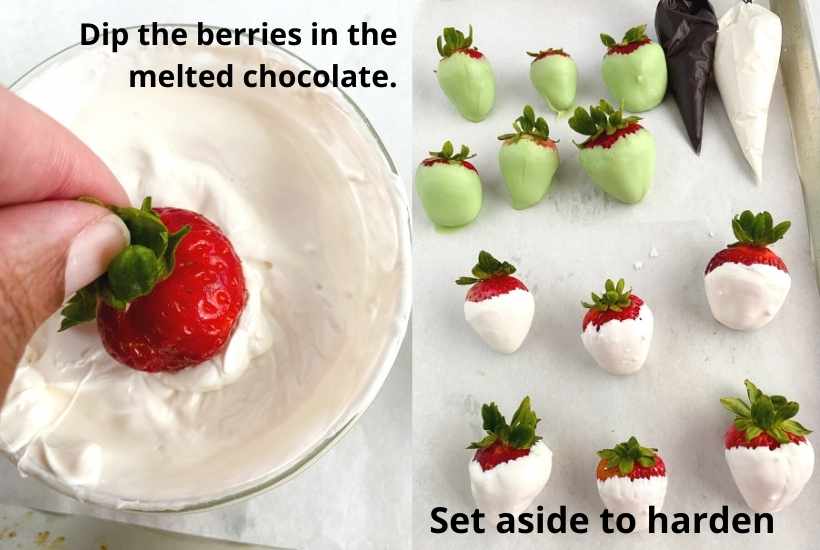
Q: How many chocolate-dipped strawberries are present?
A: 12